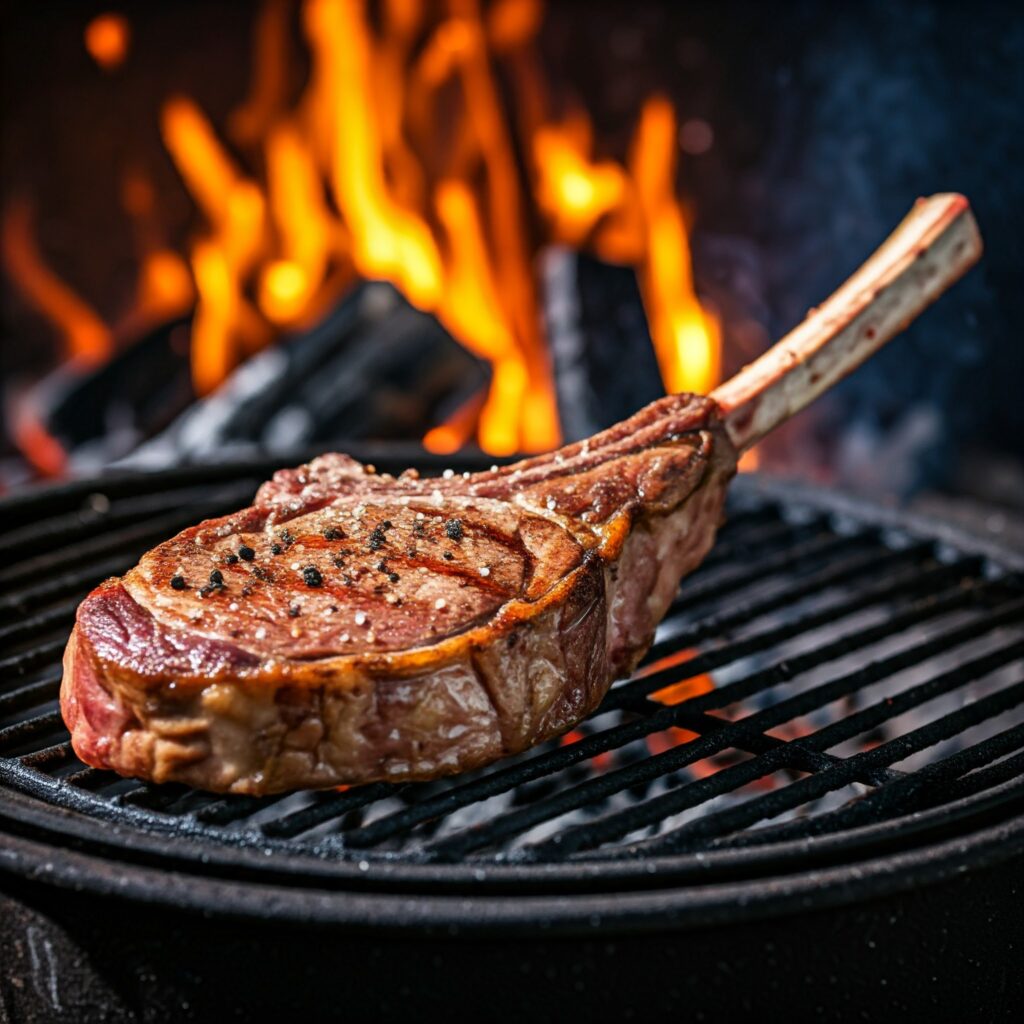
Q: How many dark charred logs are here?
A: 3